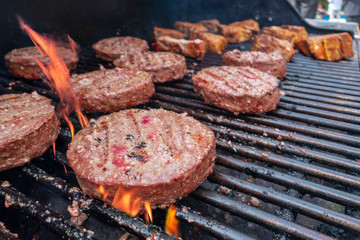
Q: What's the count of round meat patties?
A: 8